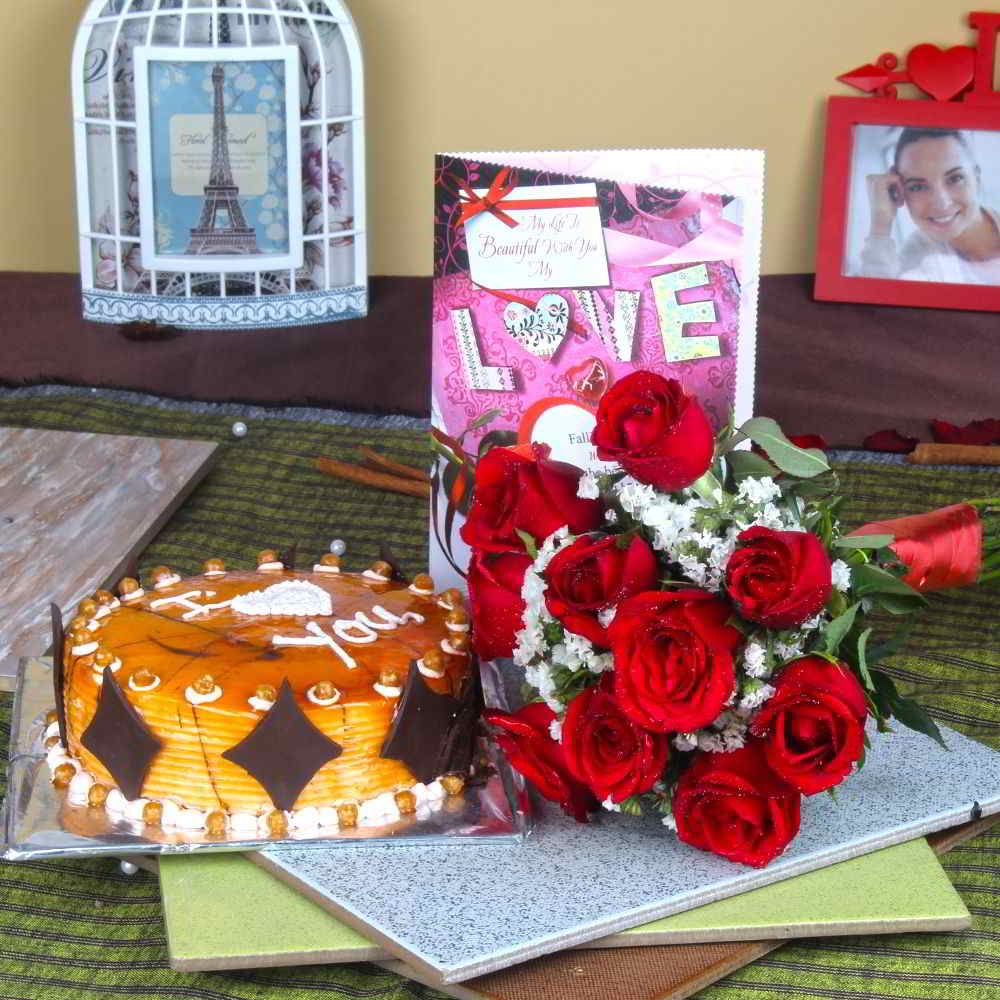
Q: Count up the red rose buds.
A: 10